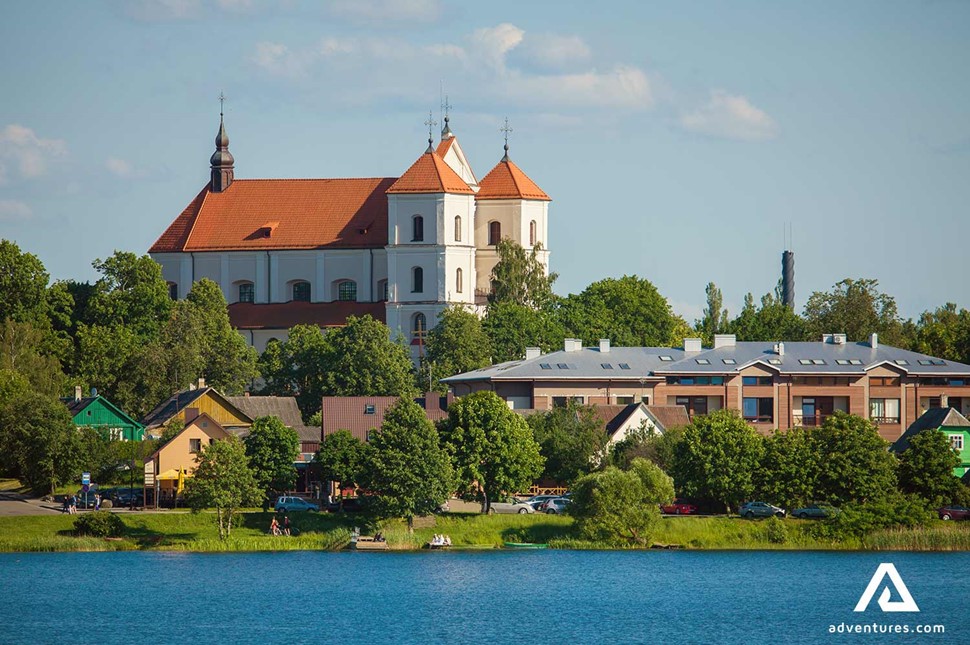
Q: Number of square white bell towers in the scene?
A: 2